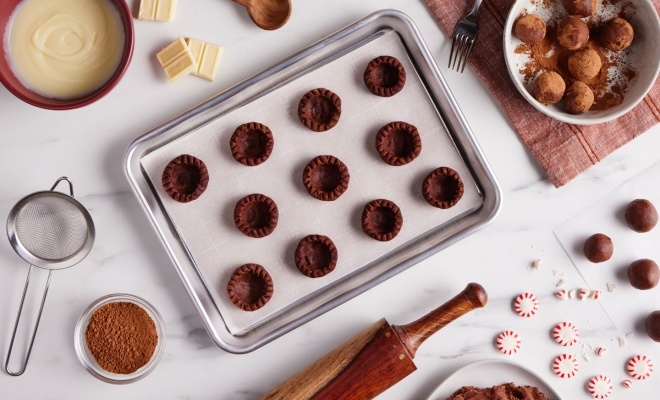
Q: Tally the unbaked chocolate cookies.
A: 11